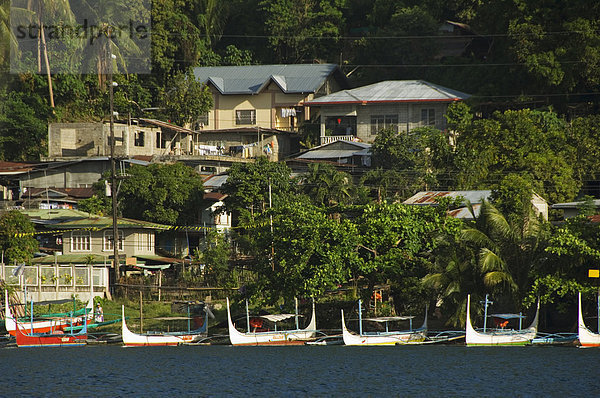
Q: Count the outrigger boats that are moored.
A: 7